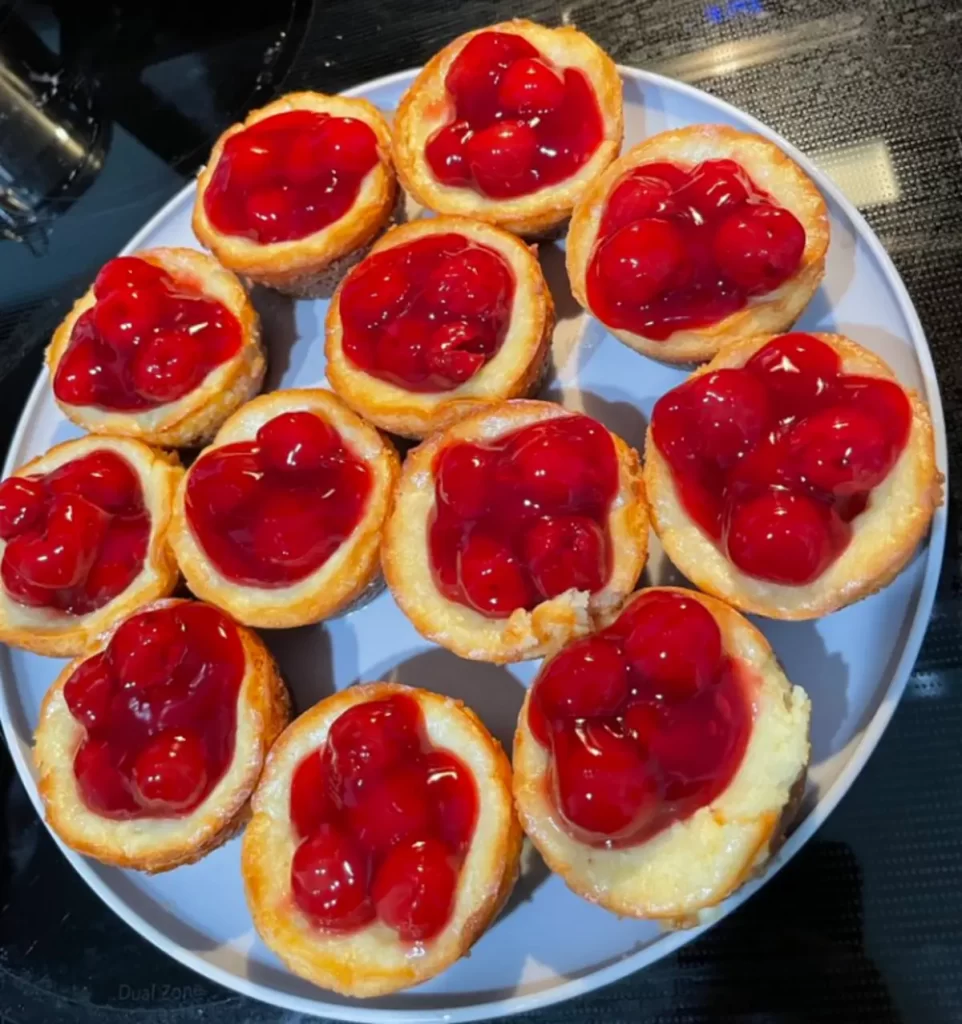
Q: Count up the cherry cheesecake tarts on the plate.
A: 12